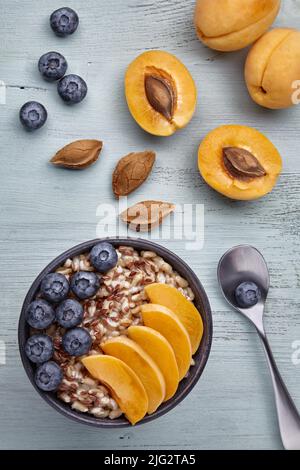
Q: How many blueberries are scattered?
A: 4